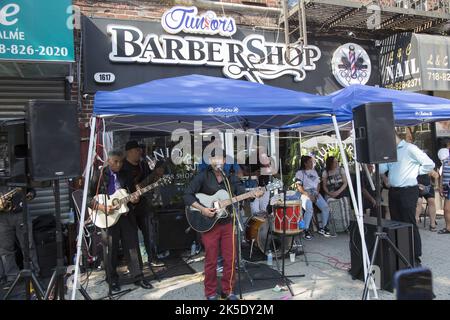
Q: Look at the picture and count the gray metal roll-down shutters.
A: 1